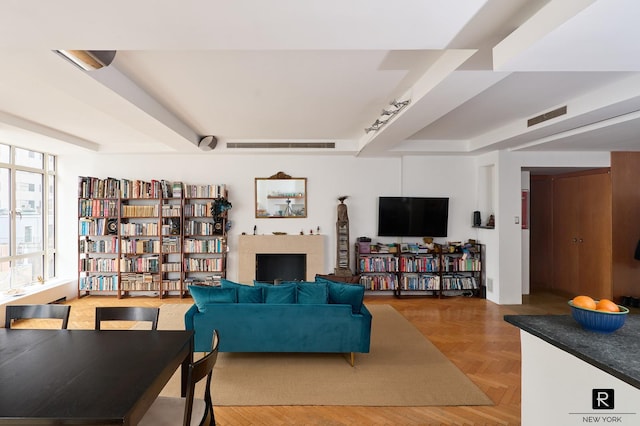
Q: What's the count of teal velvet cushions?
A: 5